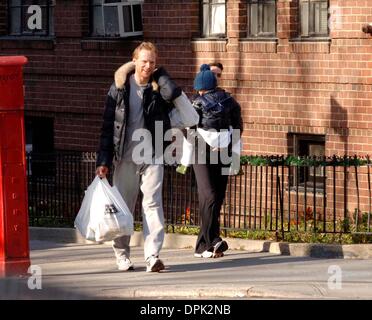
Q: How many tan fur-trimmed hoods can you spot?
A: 1